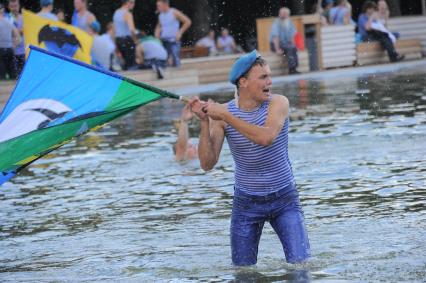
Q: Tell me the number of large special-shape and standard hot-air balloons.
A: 0